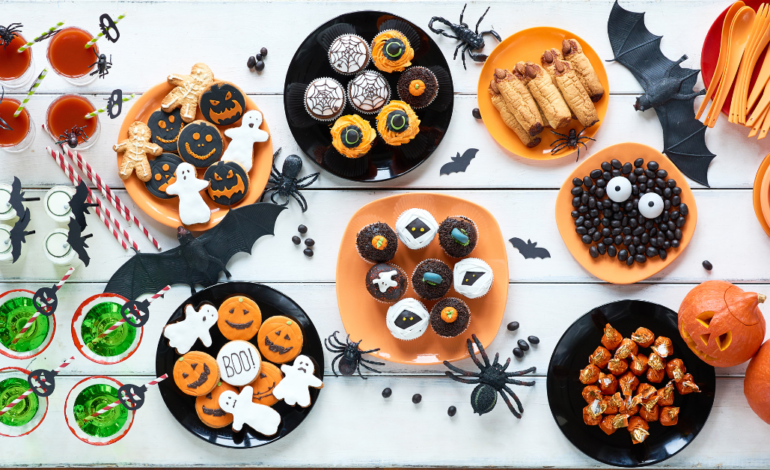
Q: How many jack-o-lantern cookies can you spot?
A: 10